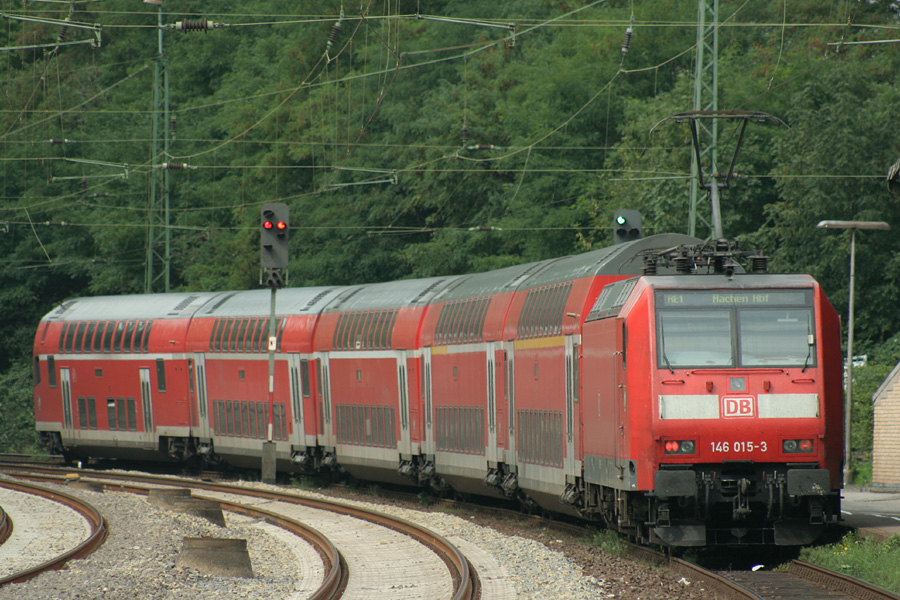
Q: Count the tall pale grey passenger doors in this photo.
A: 10